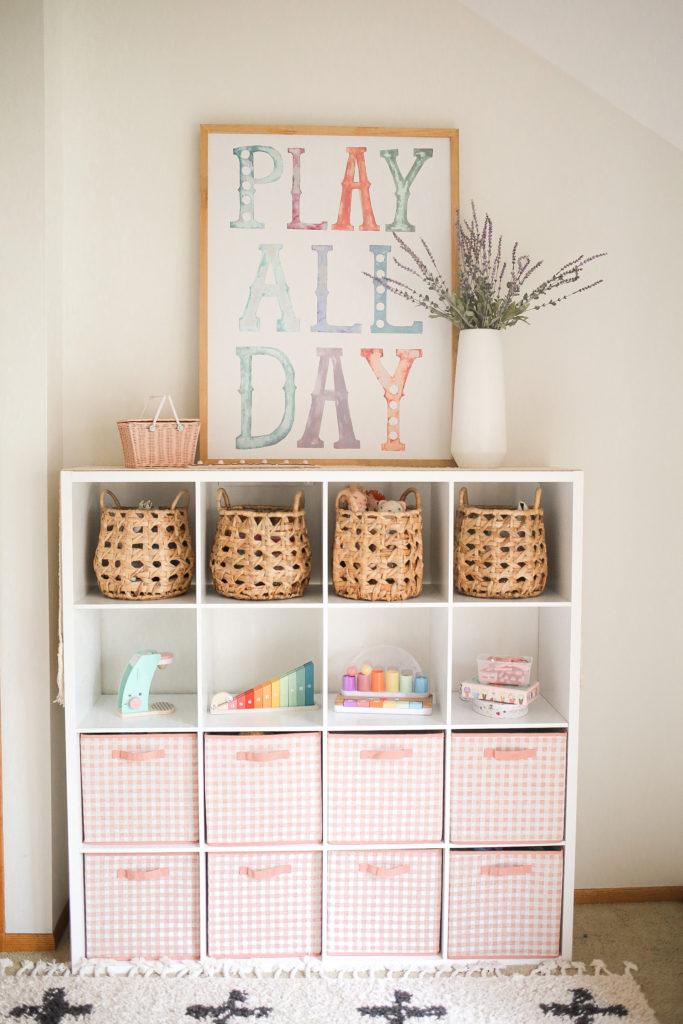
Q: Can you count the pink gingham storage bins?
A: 8